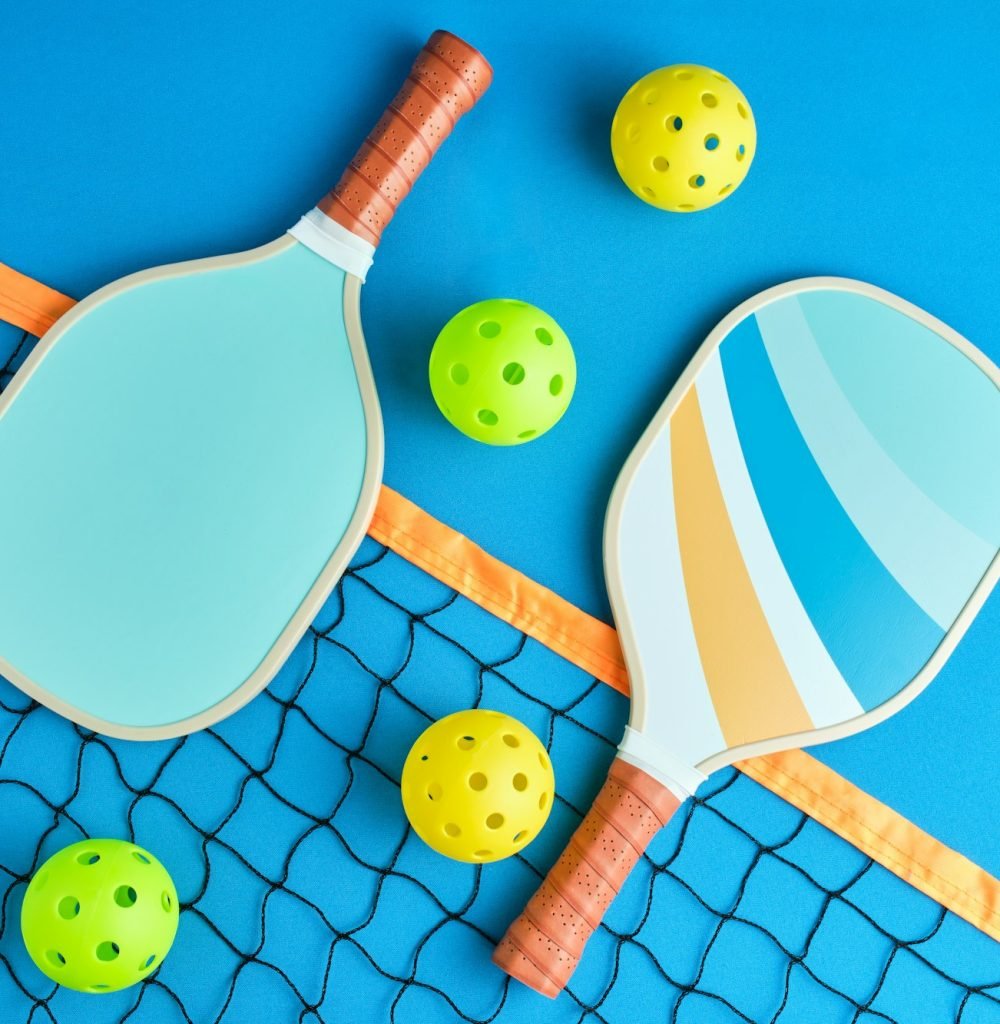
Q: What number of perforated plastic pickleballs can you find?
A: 4